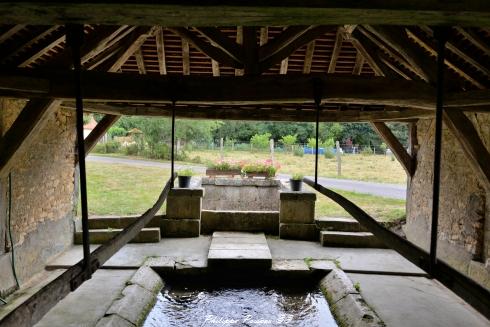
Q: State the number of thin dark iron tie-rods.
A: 4